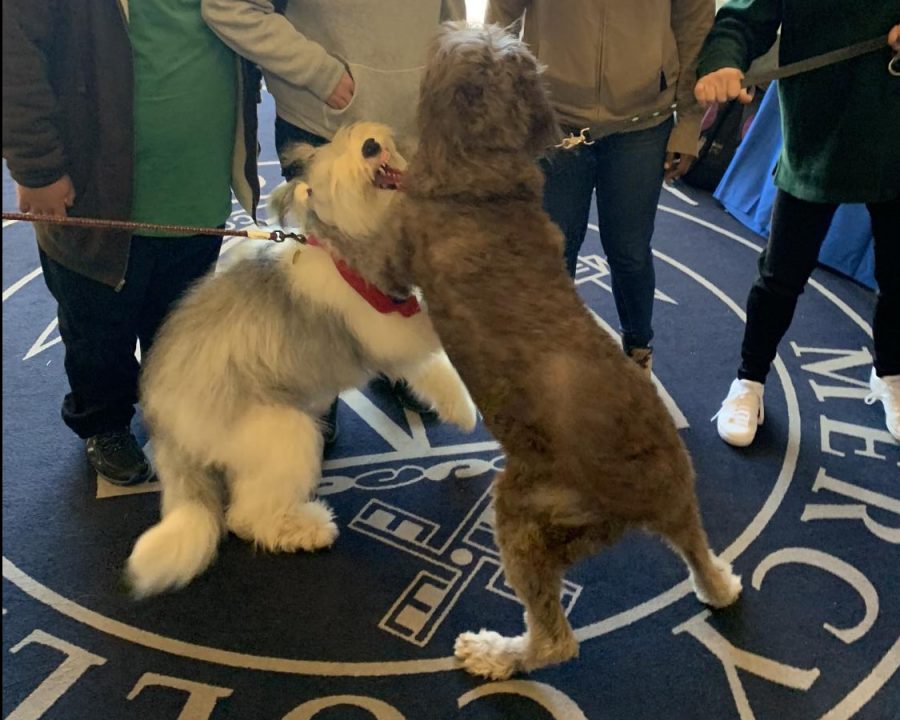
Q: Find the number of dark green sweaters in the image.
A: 1